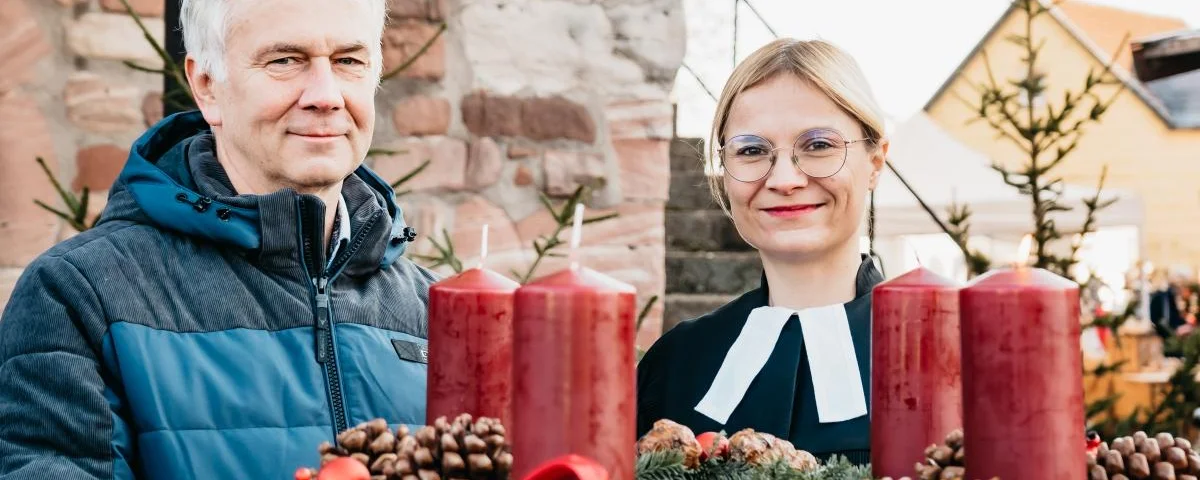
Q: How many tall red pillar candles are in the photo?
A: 4